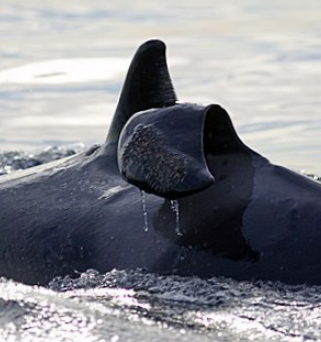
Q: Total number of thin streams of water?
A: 2